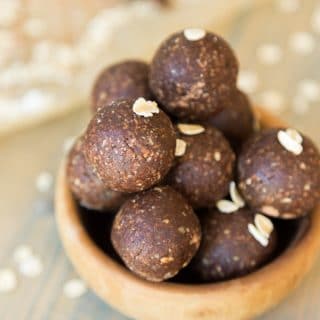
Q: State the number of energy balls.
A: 9